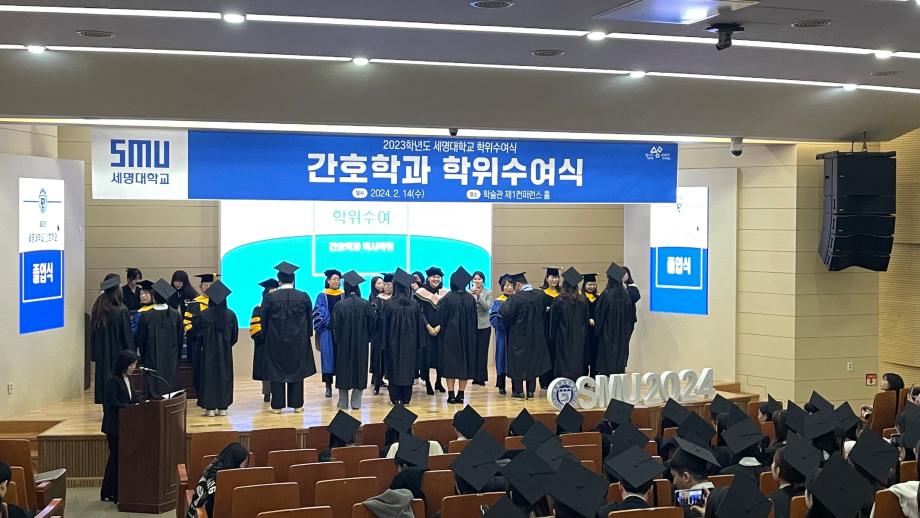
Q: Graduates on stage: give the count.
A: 10